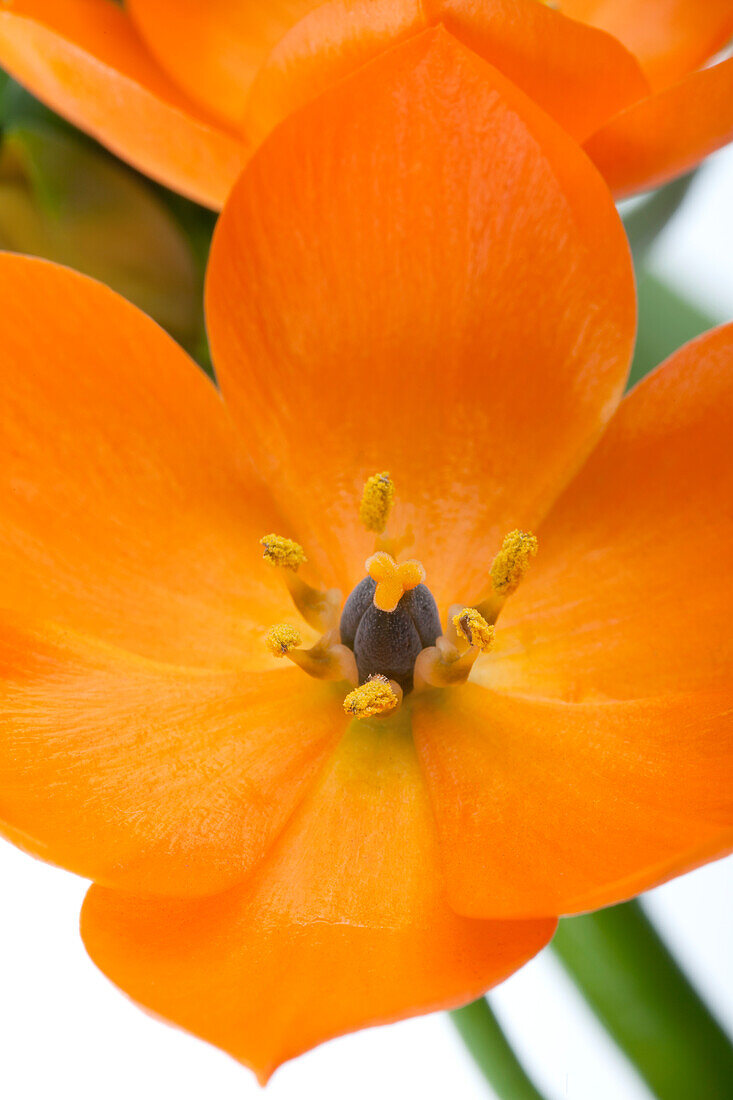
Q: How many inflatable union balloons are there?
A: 0